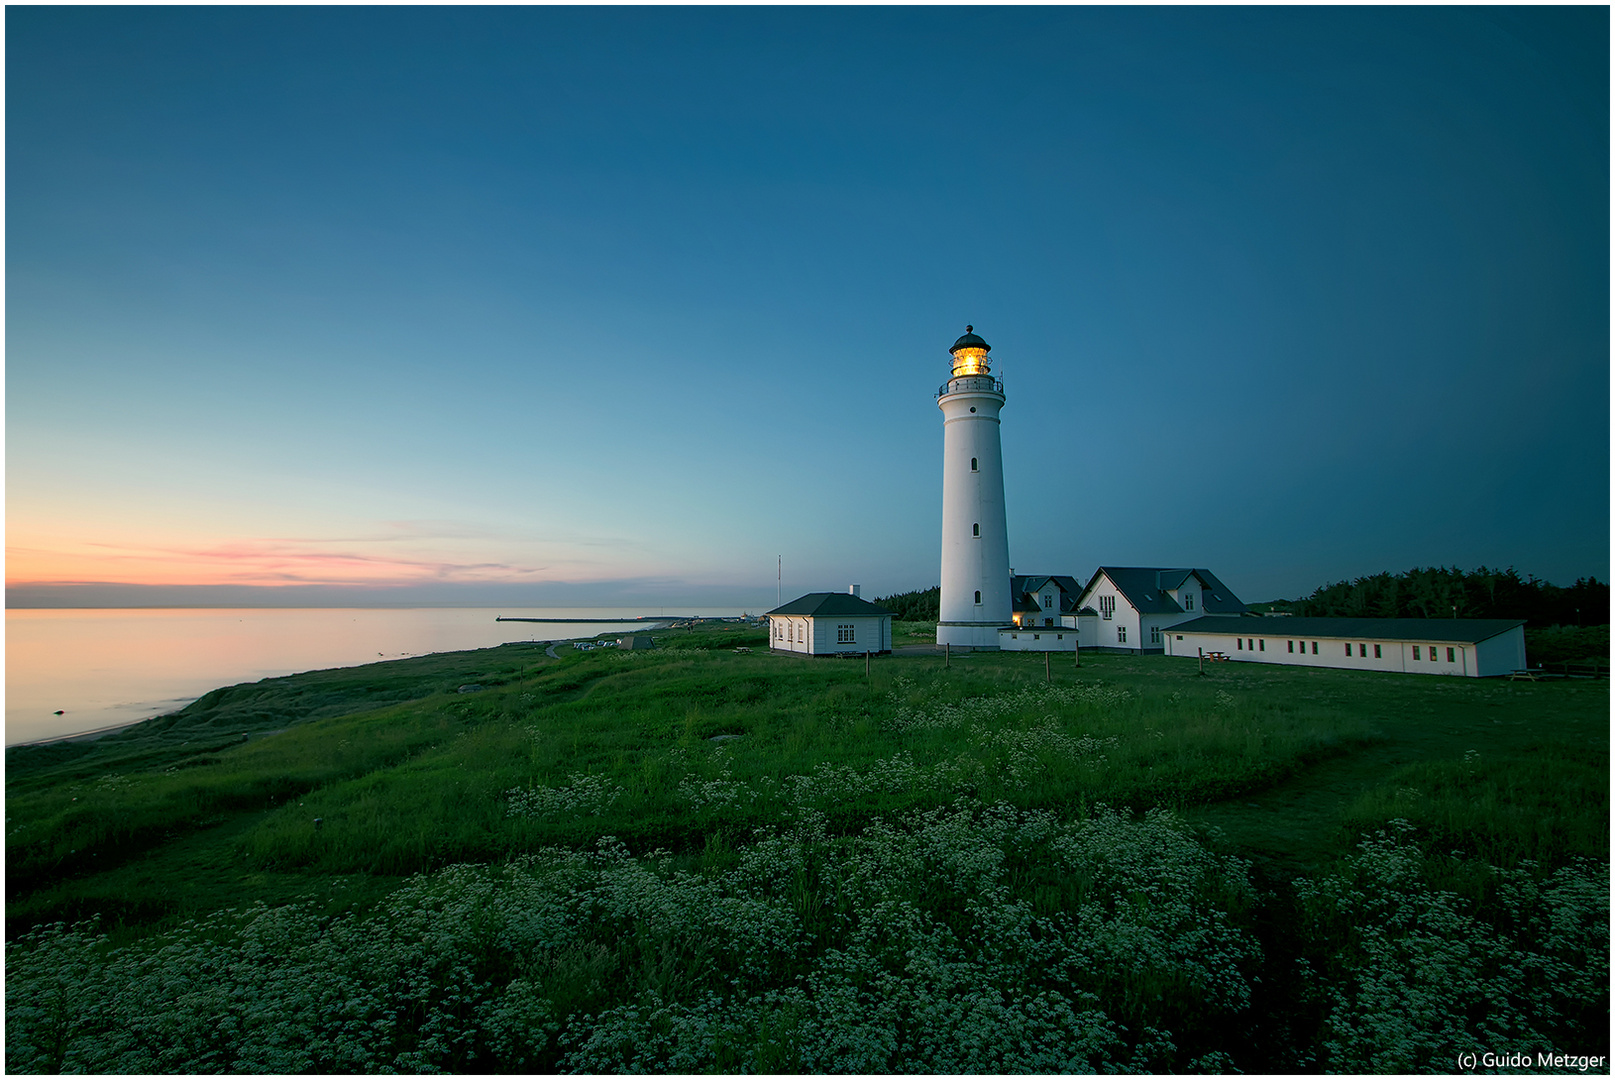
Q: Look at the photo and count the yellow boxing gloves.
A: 0